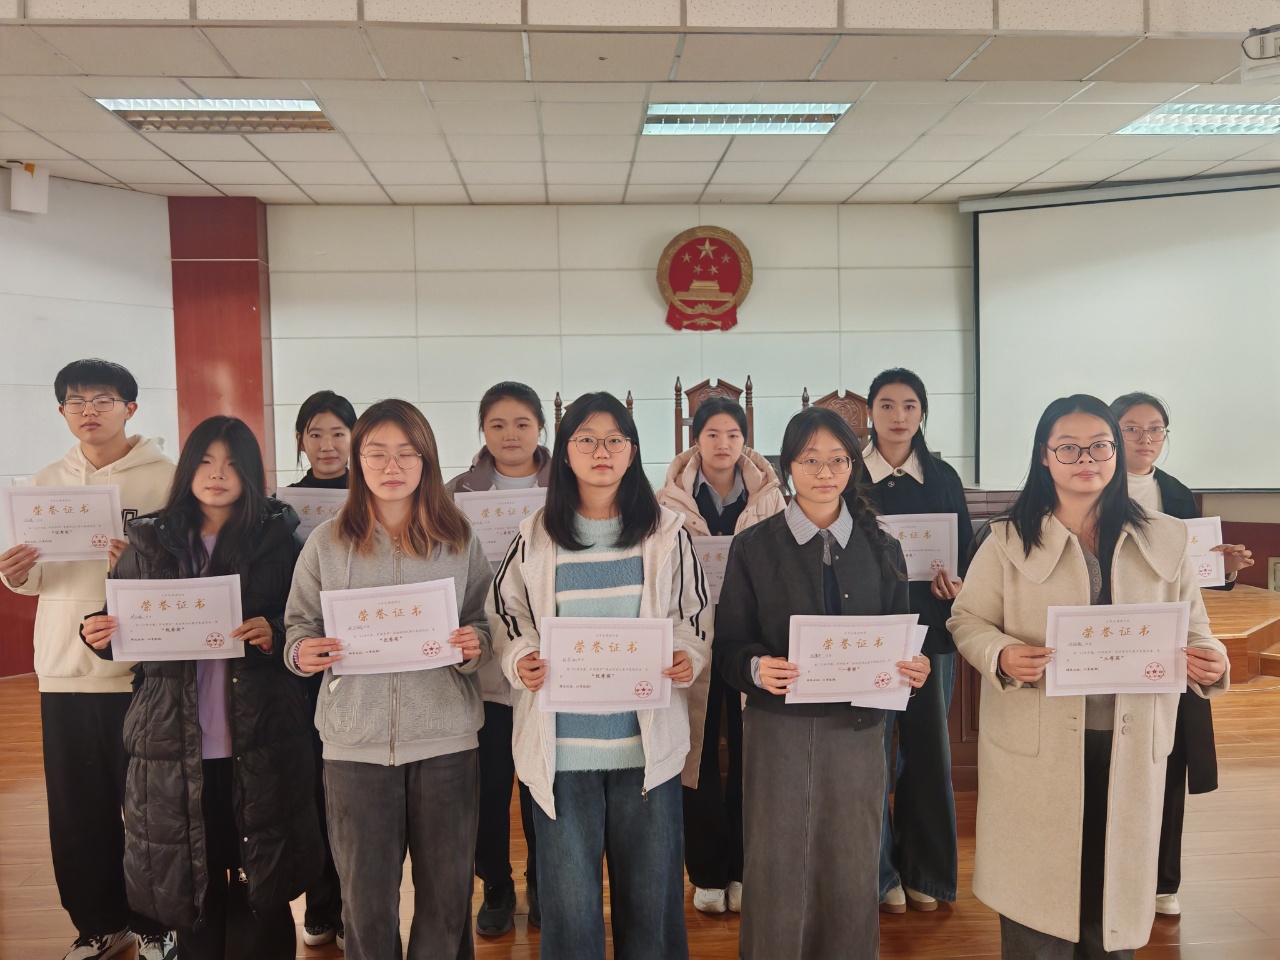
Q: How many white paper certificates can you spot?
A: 11